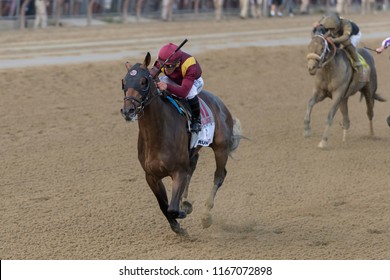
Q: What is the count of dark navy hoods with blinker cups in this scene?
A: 1